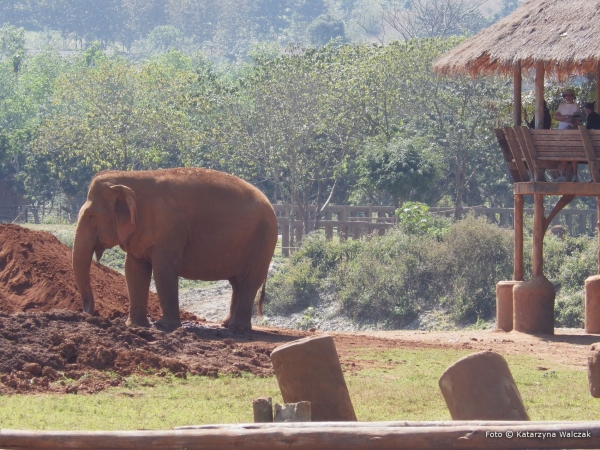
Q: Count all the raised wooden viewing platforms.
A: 1